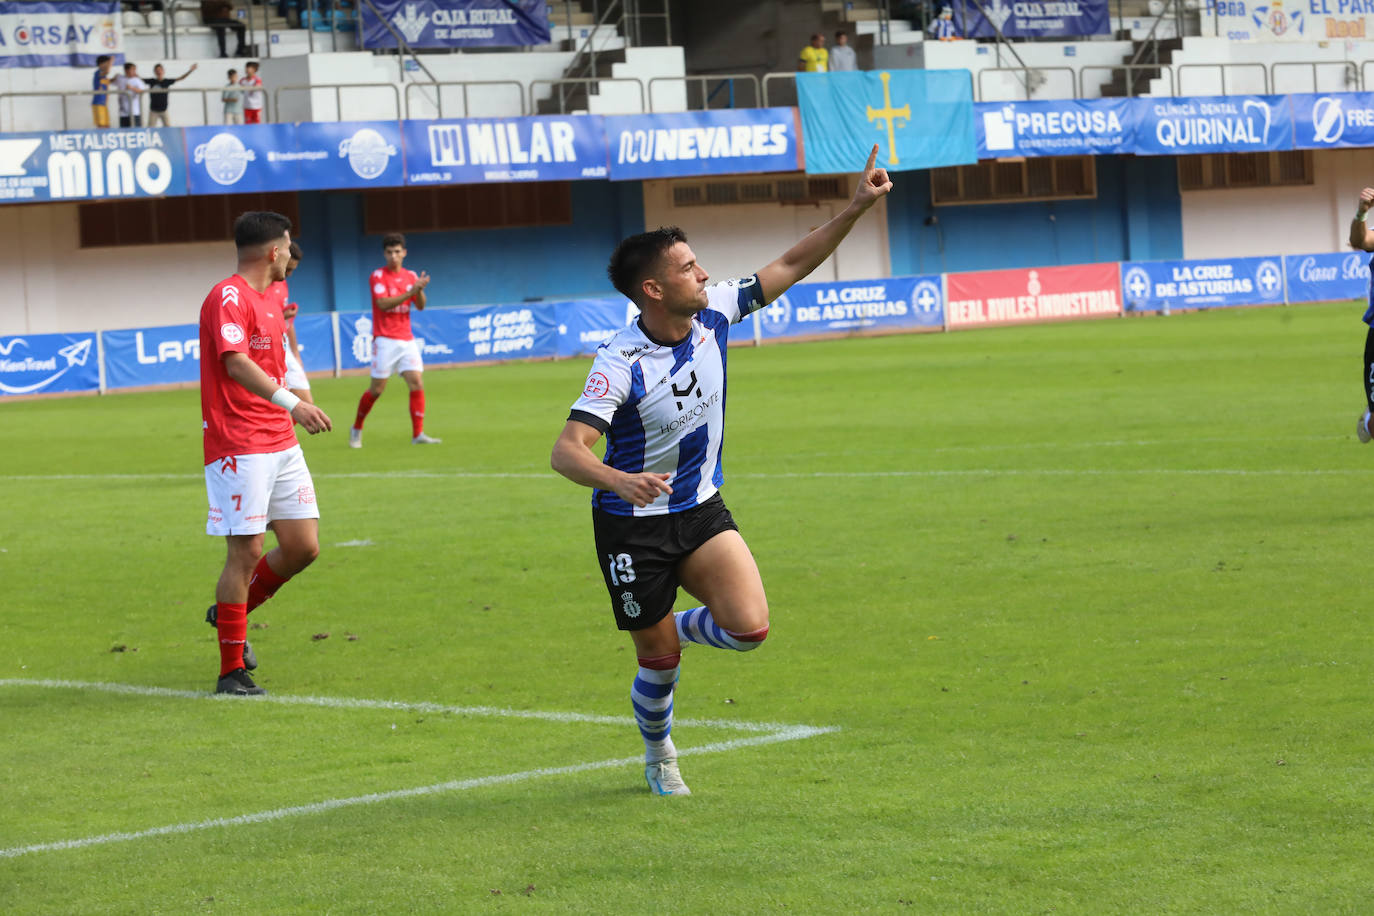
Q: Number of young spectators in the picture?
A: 5